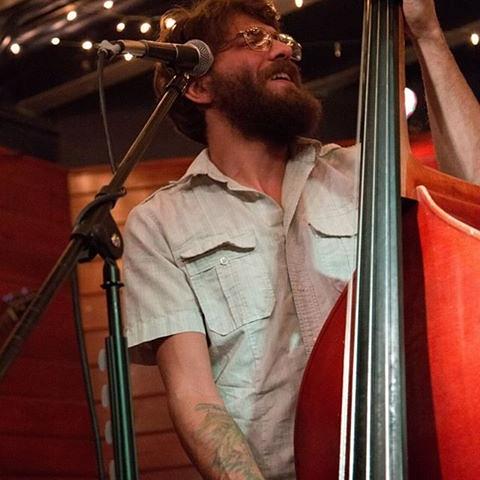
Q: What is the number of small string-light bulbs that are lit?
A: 11